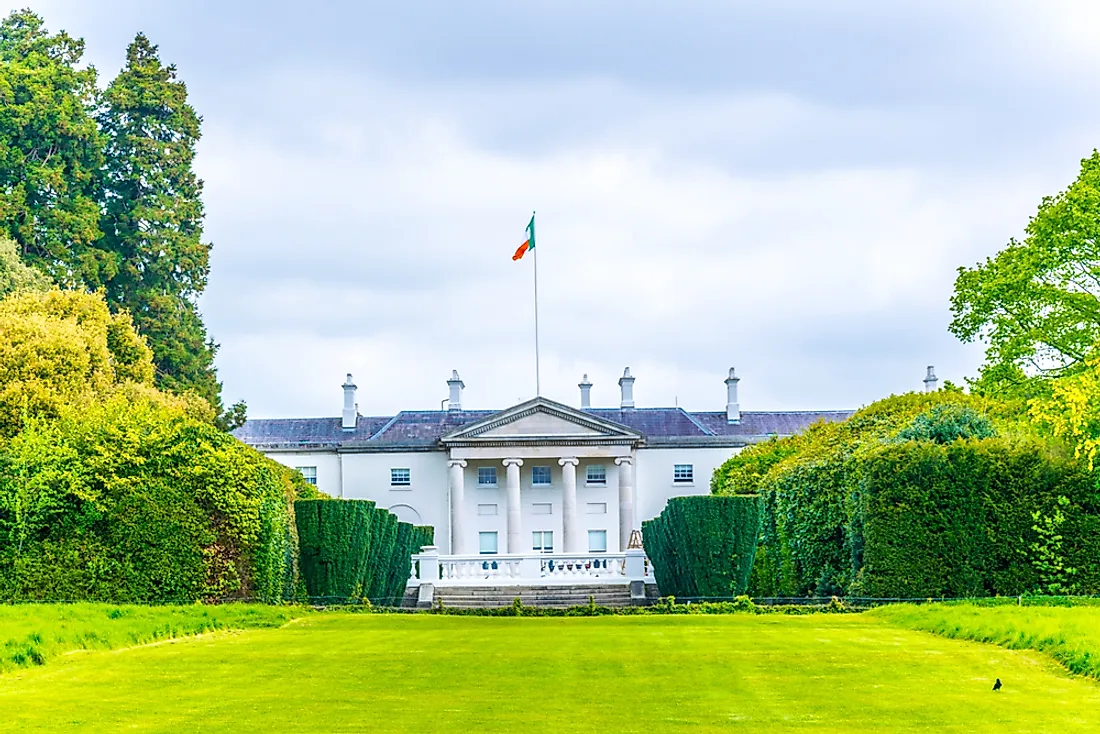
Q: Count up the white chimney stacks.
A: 6